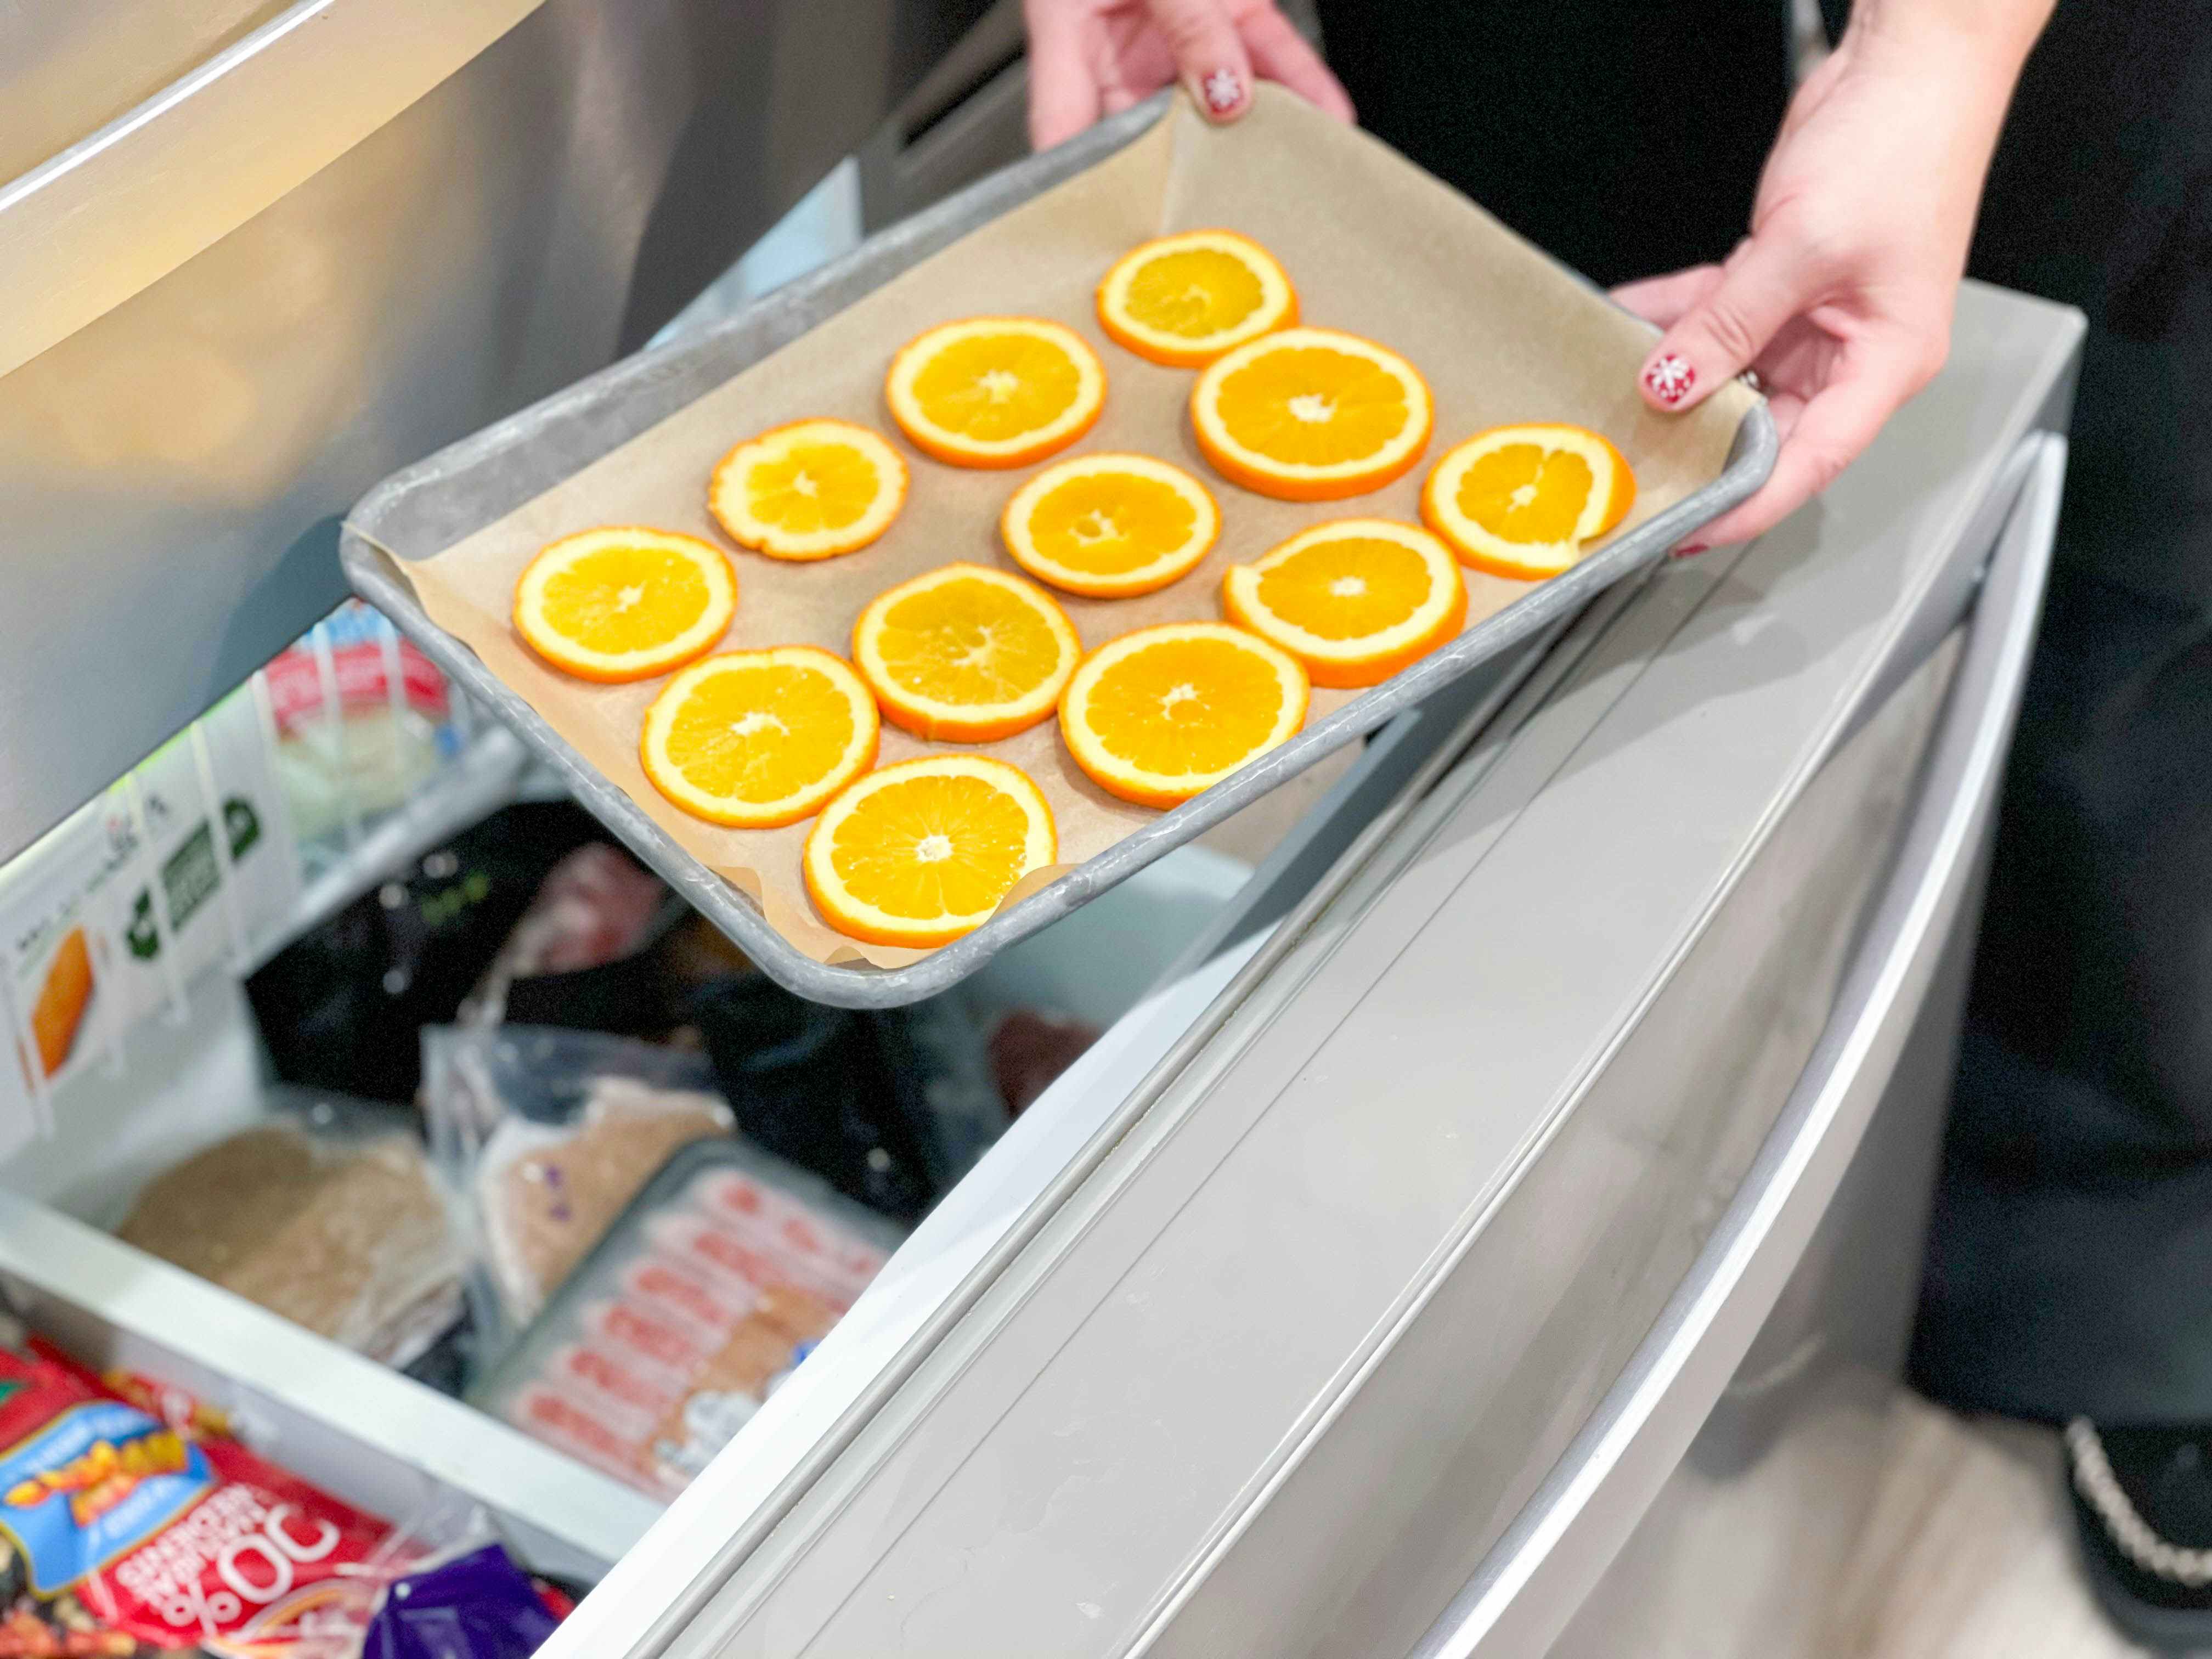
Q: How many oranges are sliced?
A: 12